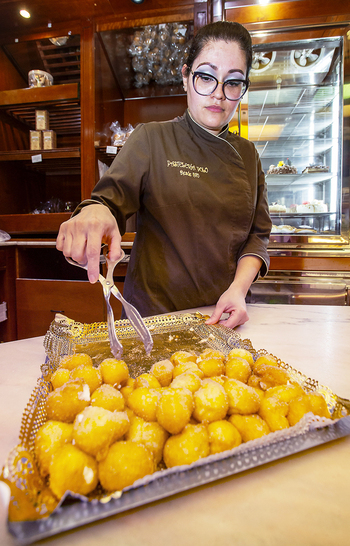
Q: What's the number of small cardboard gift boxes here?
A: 3